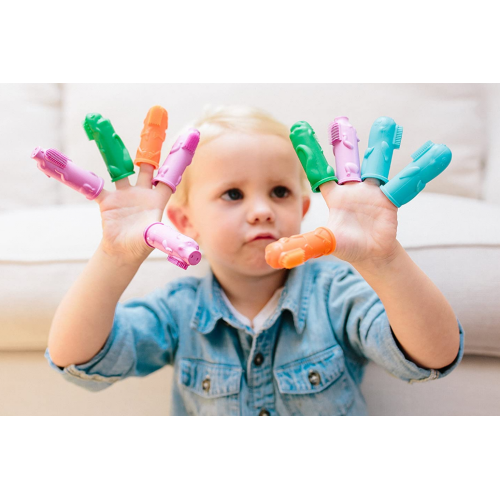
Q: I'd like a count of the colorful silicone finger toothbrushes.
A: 10